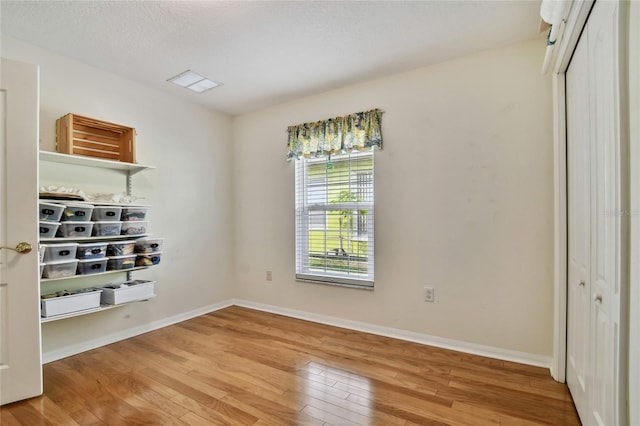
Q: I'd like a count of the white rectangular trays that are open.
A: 2